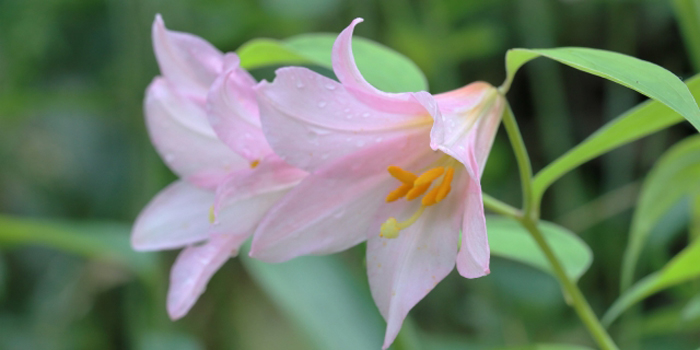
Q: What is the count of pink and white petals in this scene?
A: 12